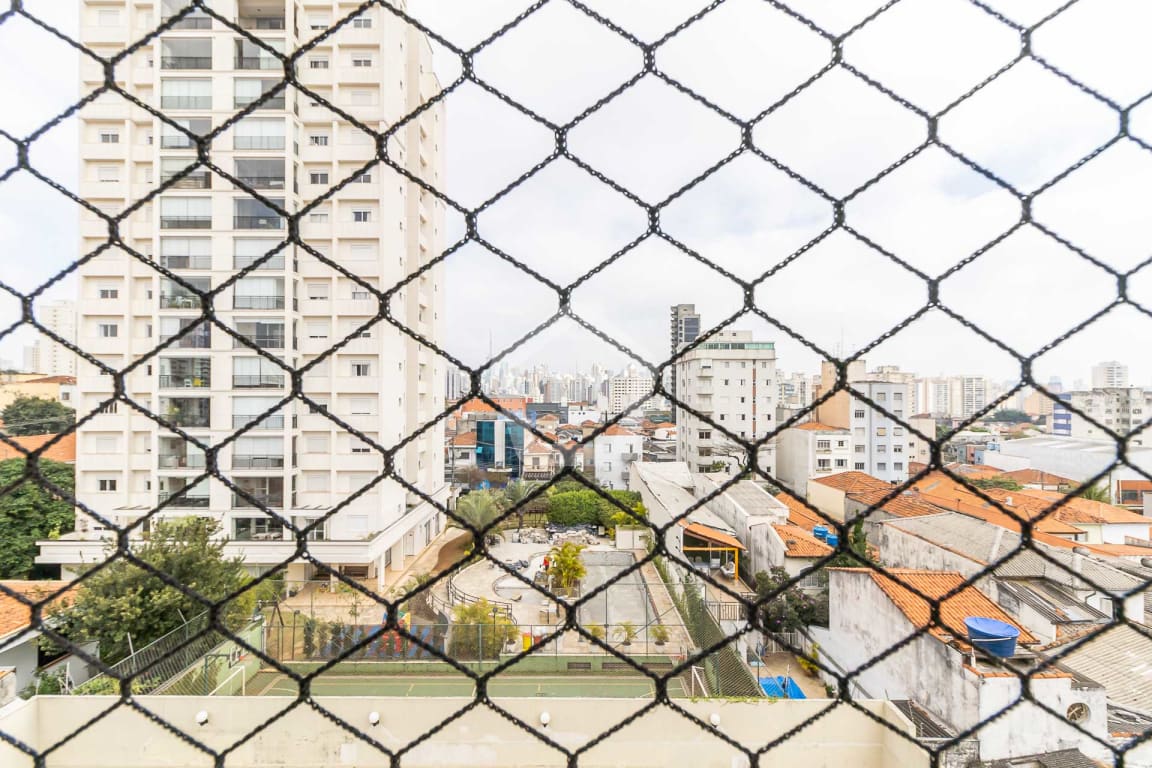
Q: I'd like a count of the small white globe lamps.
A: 4